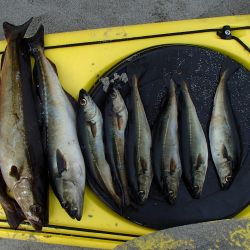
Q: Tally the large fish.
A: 2